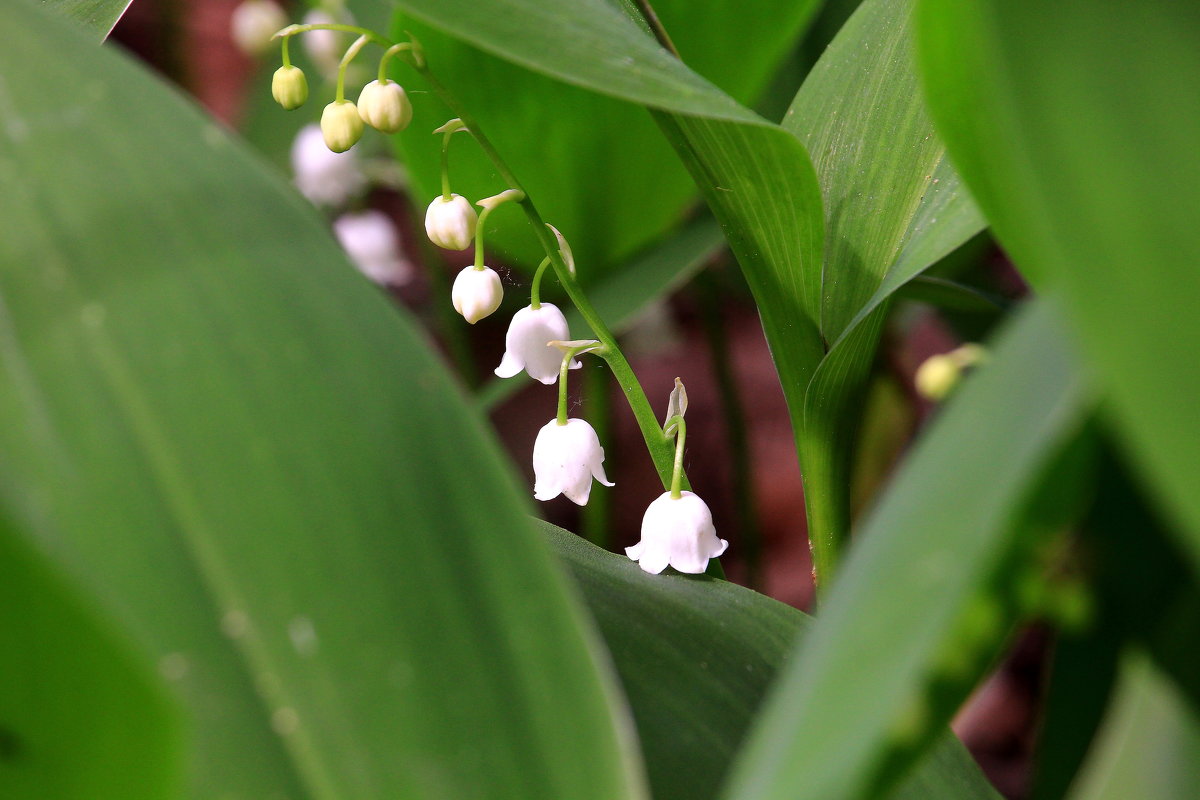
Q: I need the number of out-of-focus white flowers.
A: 4